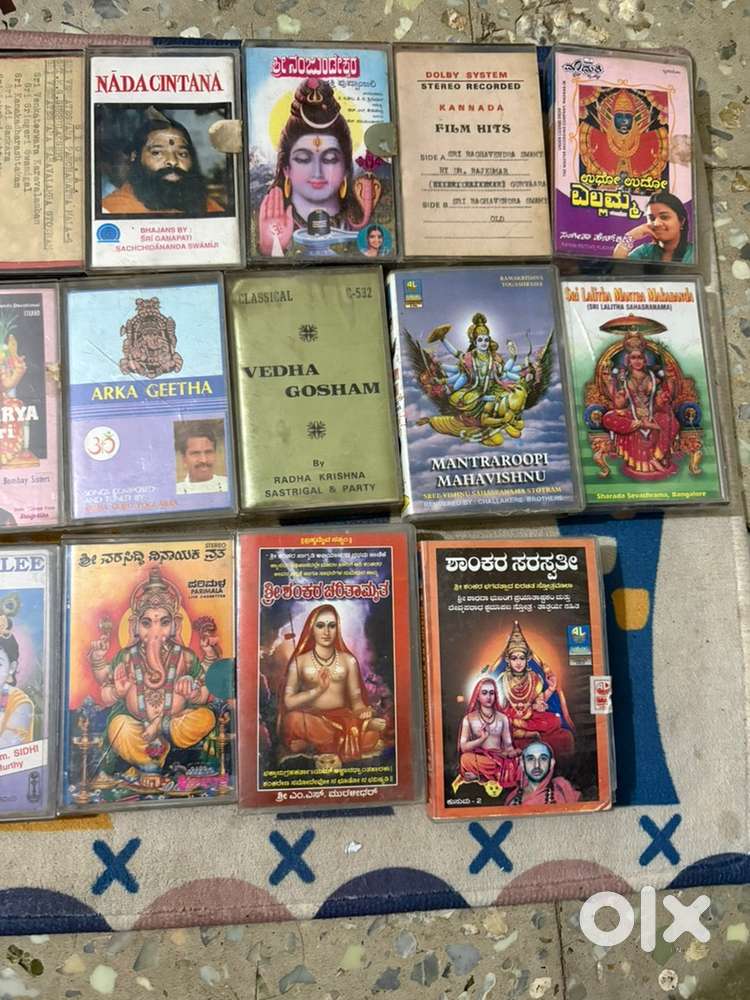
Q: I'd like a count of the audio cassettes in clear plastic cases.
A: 14